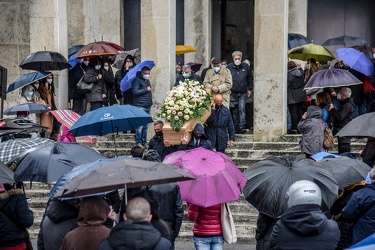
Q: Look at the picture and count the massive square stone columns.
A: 3